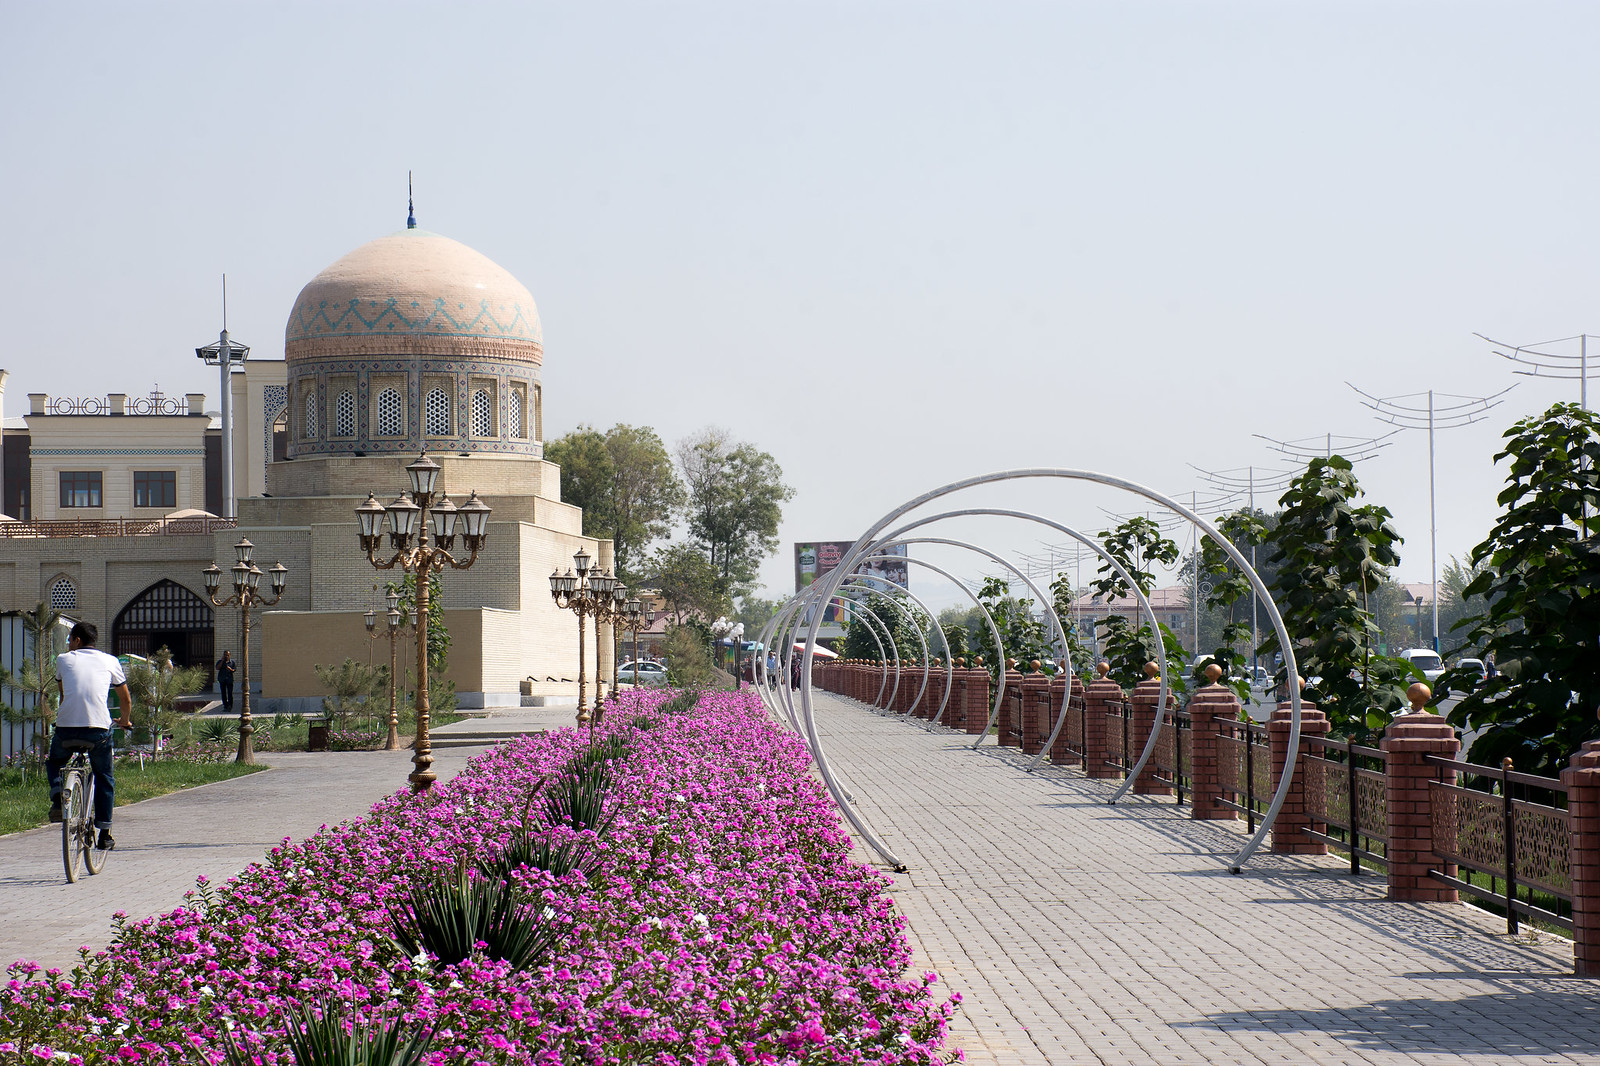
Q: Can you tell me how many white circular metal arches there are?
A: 8